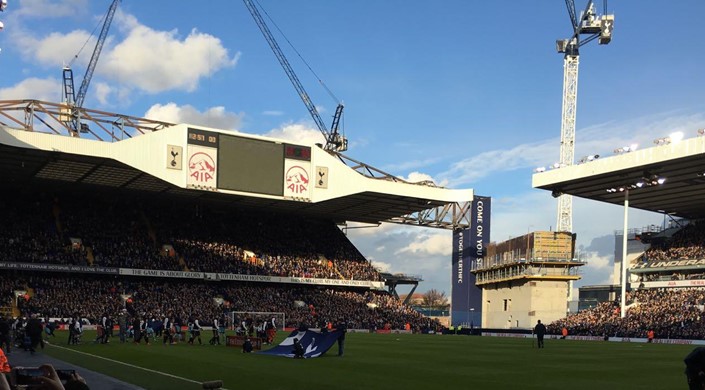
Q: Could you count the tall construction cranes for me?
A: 3